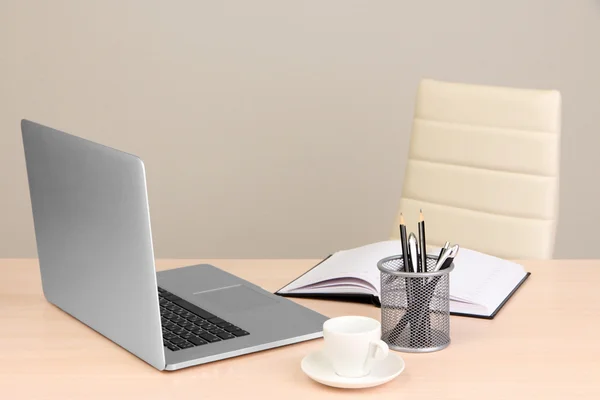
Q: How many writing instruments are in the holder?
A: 5